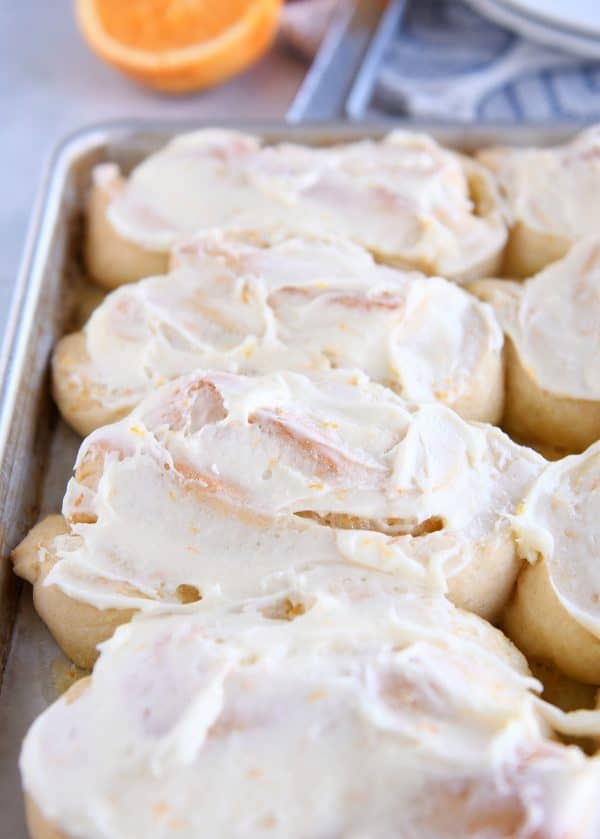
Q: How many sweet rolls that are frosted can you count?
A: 7